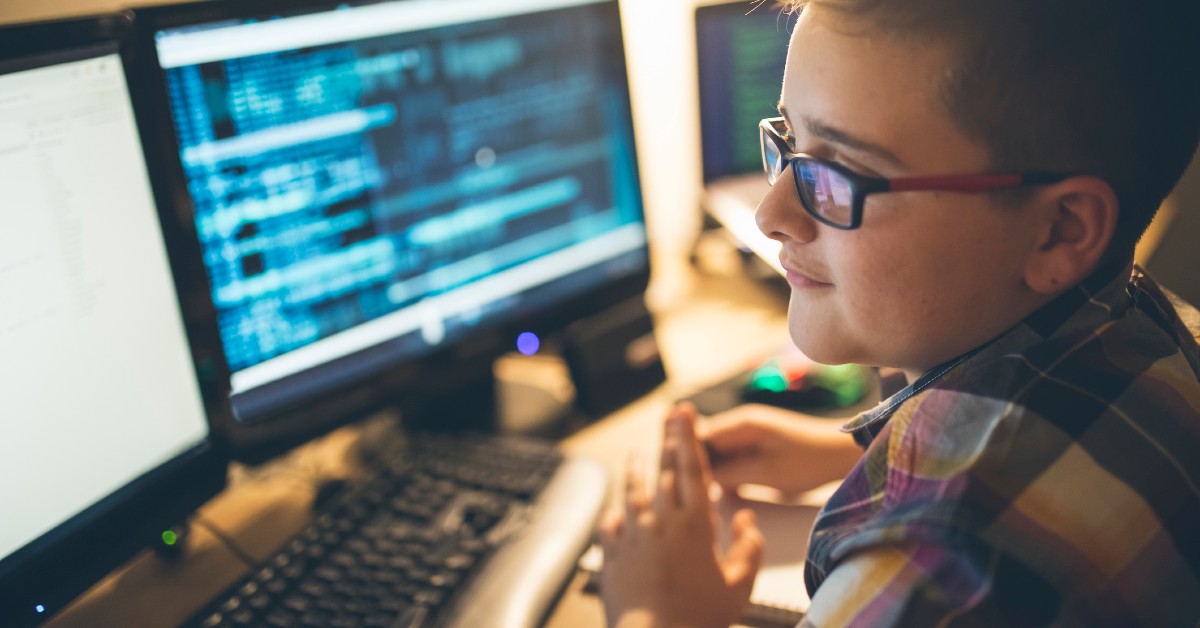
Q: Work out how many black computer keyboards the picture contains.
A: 1